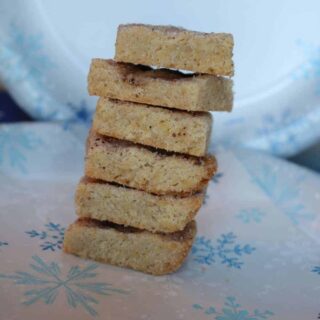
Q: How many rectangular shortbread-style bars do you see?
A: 6